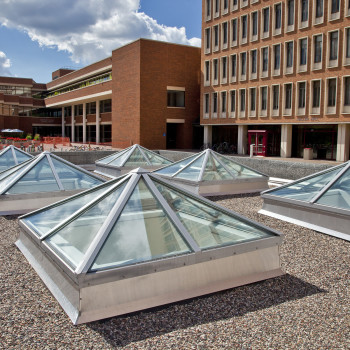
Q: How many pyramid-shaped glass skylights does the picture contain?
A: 6